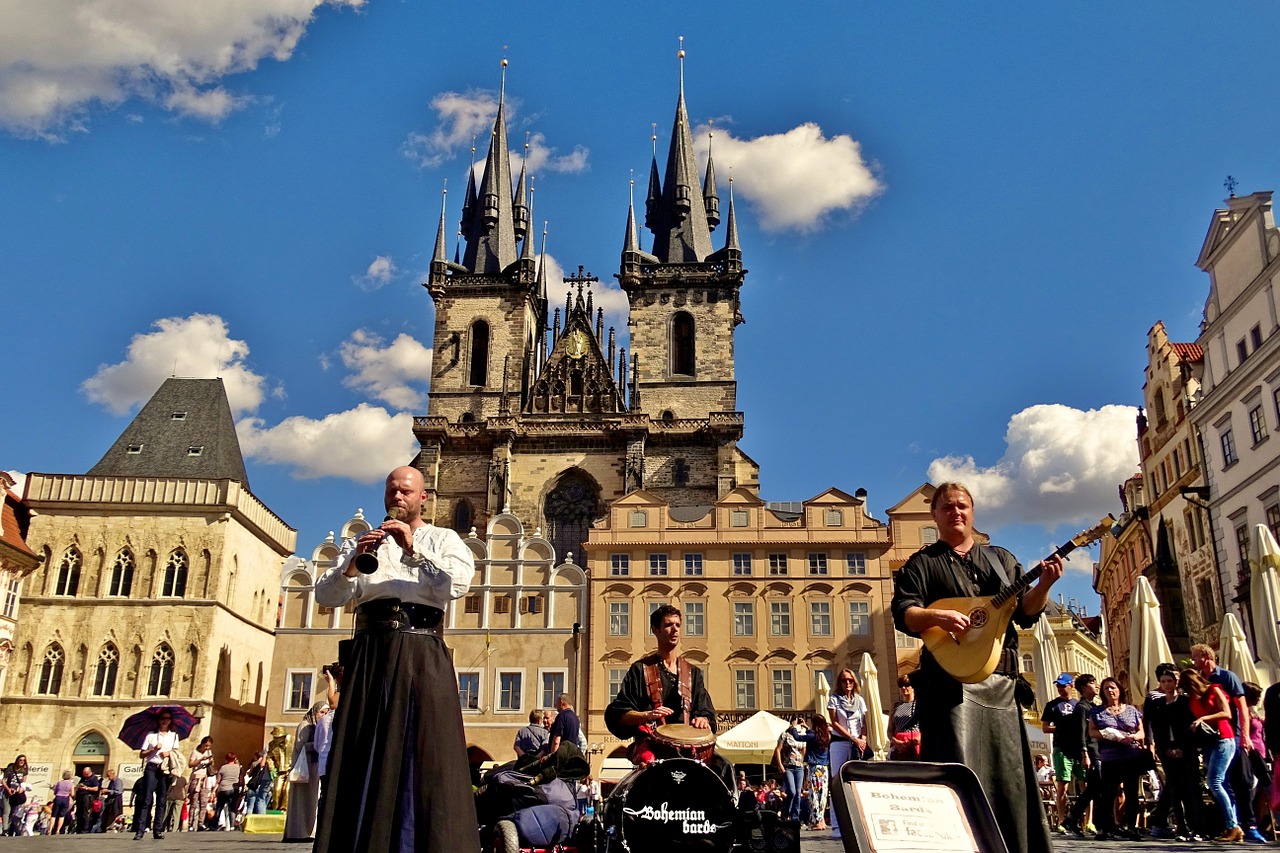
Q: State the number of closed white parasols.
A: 6